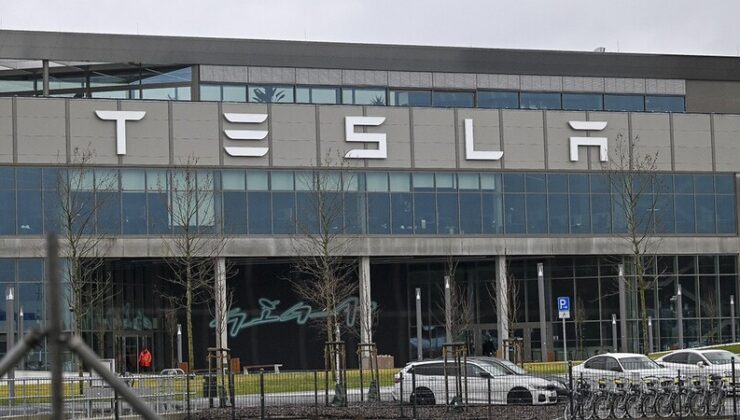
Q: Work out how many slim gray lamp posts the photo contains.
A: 11